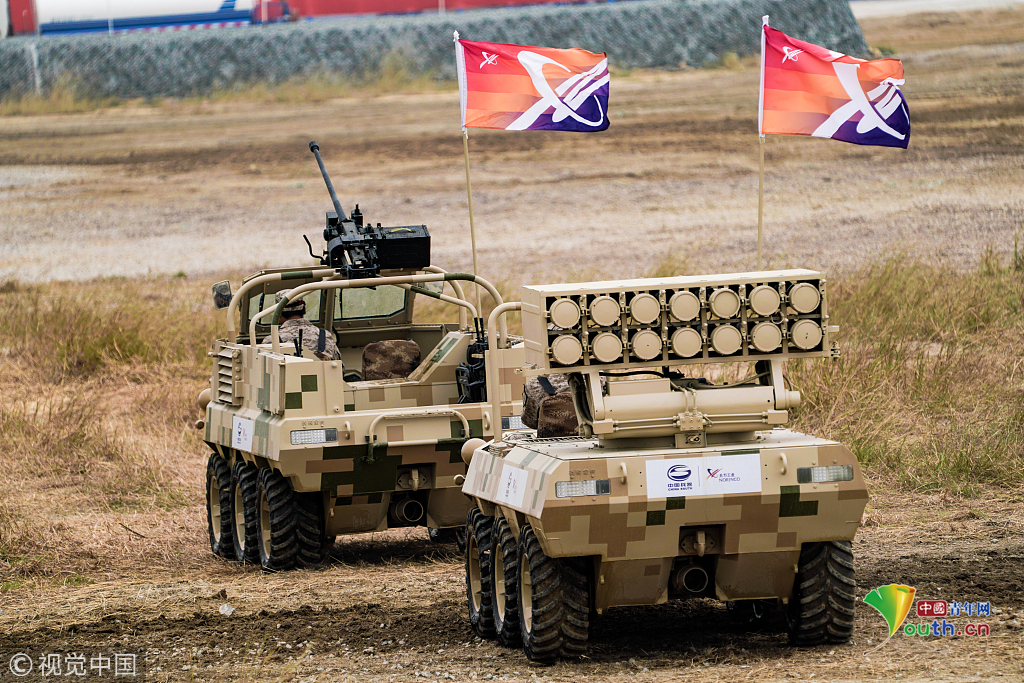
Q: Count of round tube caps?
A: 14